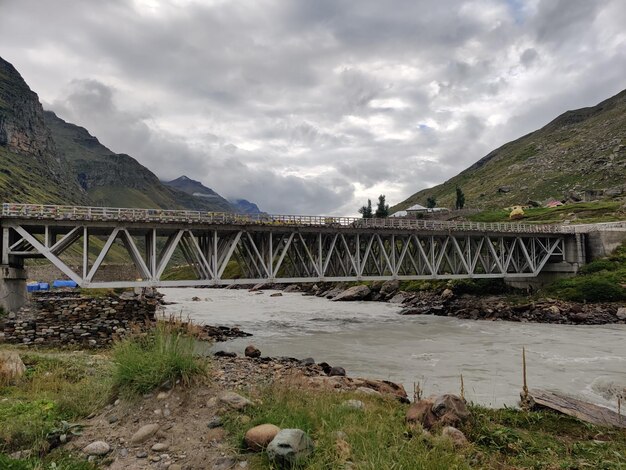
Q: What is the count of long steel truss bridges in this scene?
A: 1